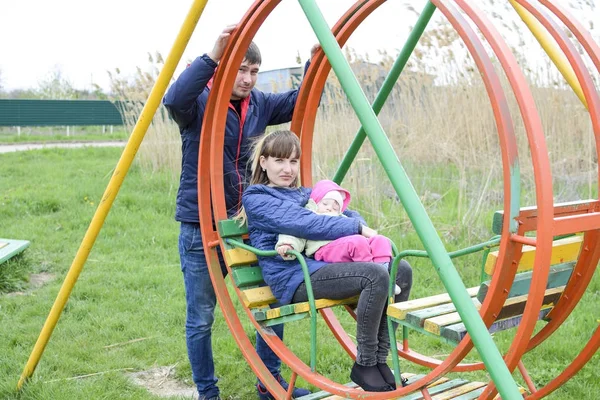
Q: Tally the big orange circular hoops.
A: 4